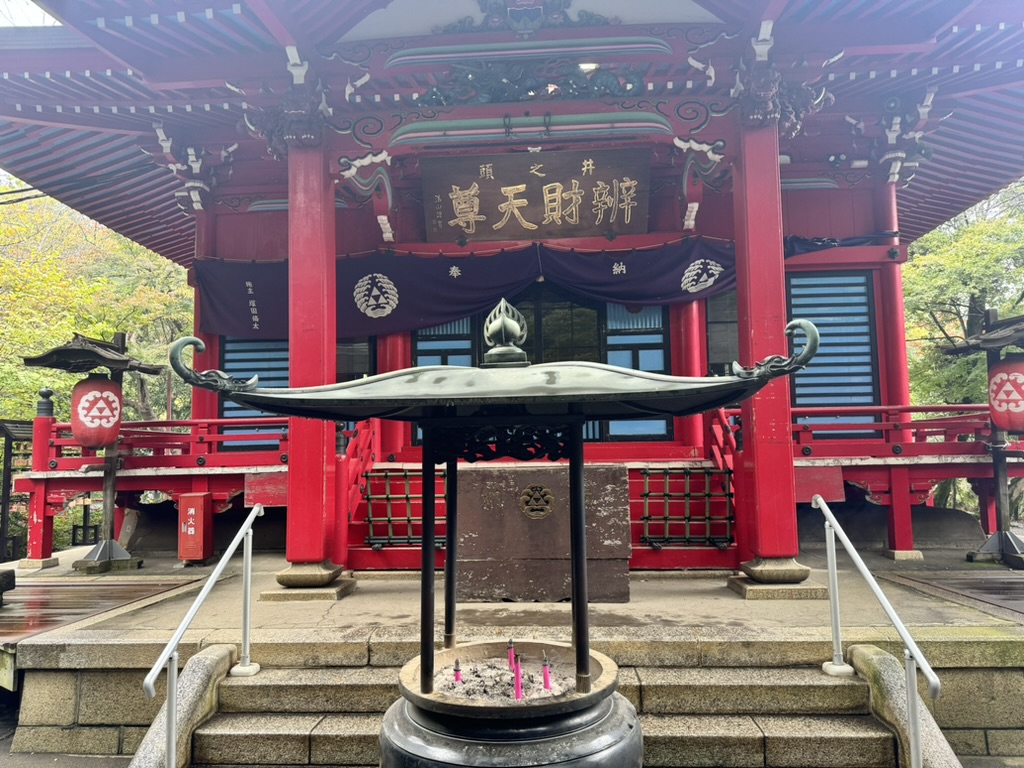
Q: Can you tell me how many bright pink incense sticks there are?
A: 4